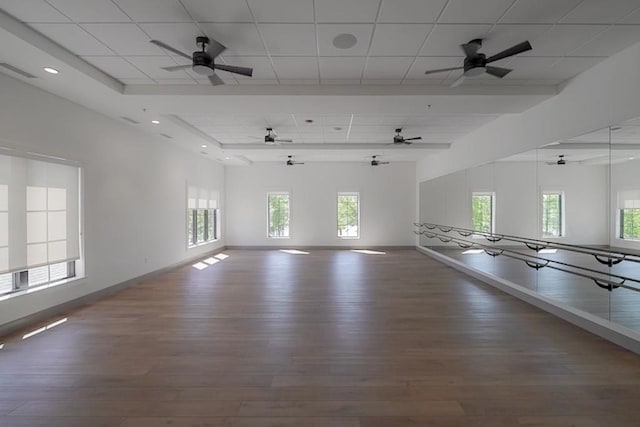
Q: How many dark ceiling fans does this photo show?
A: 6